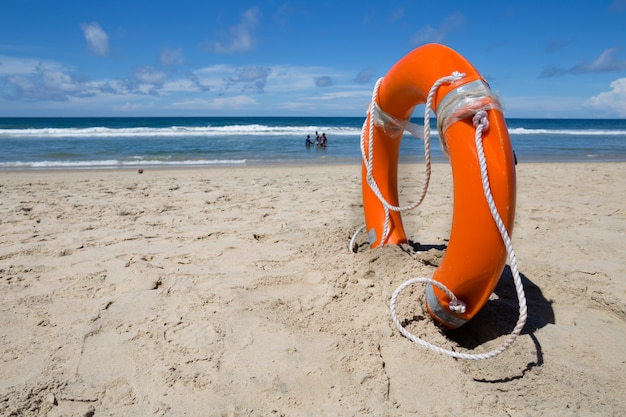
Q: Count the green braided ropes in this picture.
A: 0